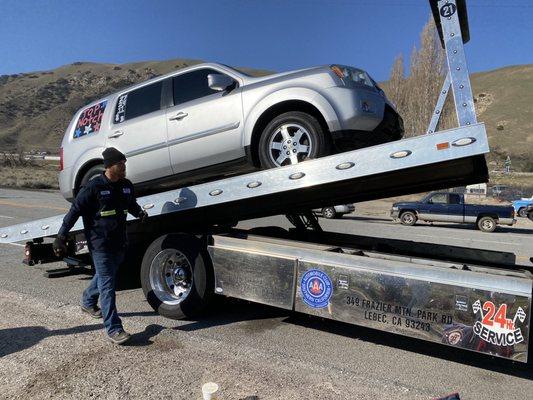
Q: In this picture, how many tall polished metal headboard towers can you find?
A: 1